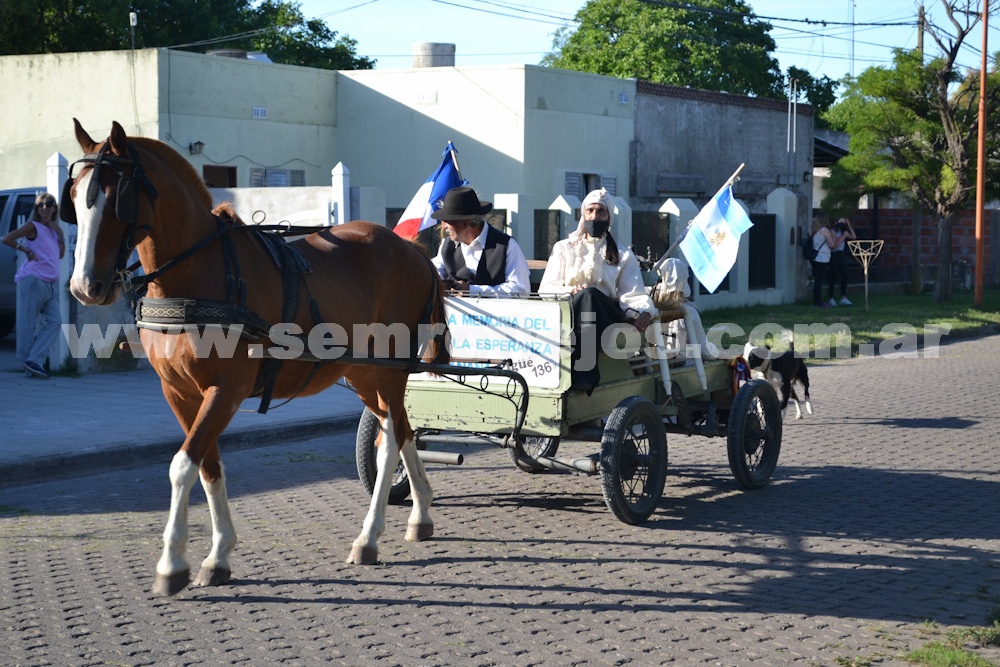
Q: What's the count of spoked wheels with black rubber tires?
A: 4